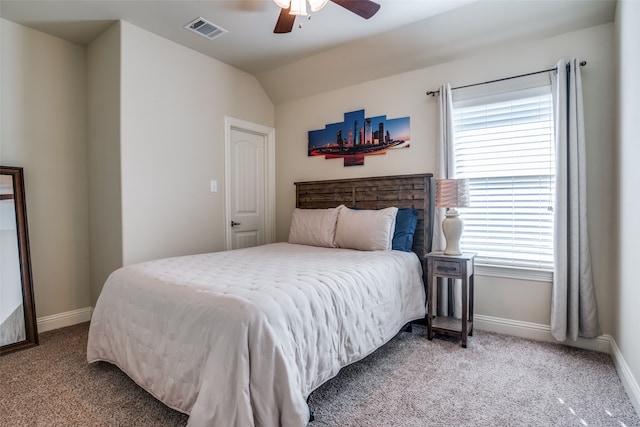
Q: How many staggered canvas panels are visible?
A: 5